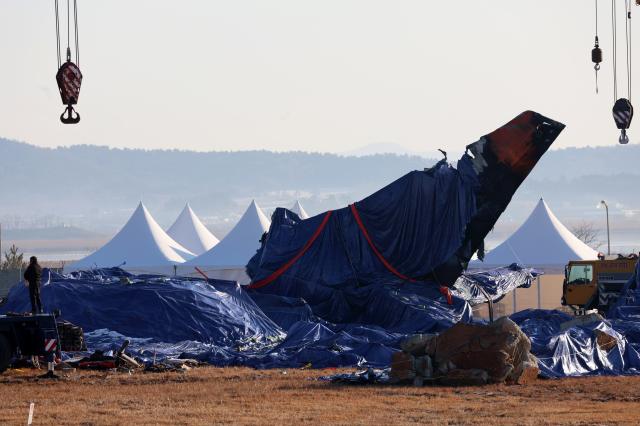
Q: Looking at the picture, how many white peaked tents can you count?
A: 5